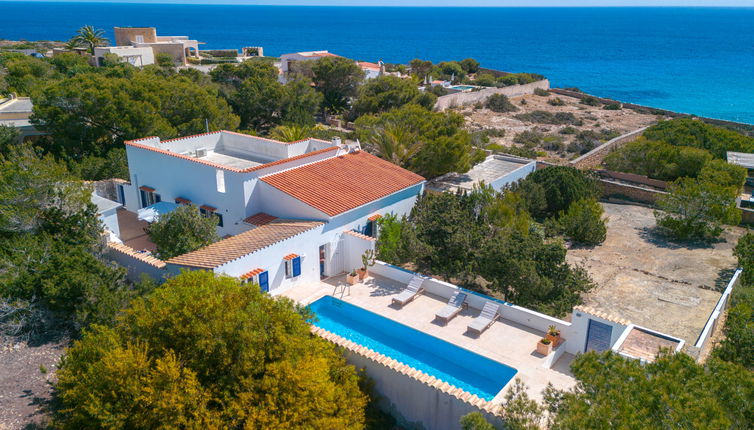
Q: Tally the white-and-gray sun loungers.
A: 3